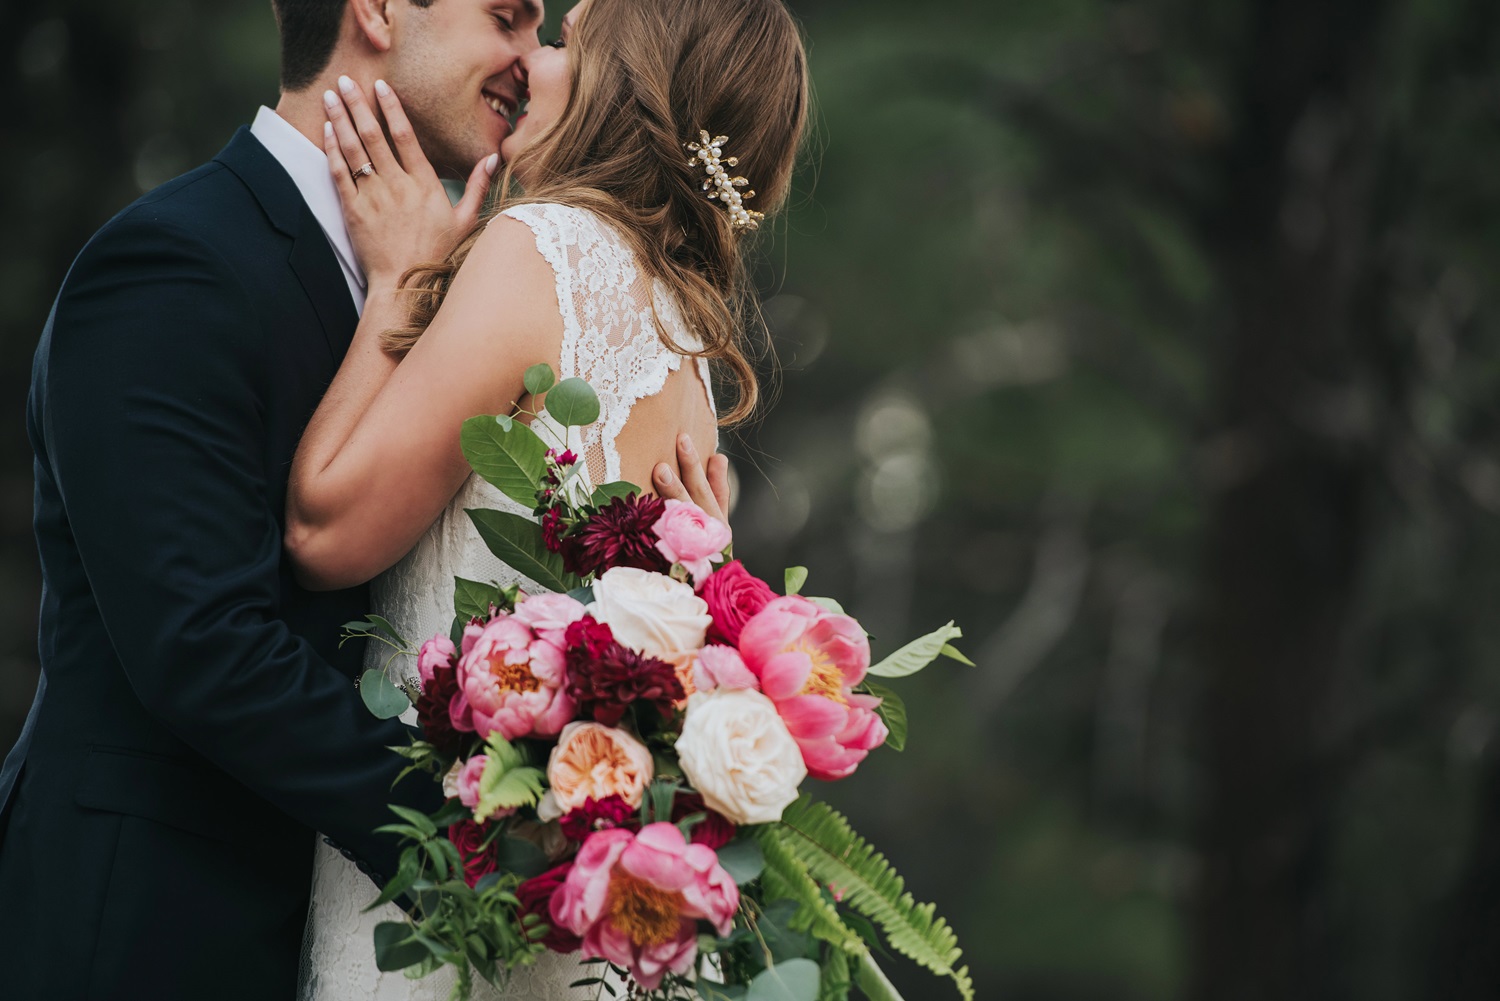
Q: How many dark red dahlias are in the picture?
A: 3